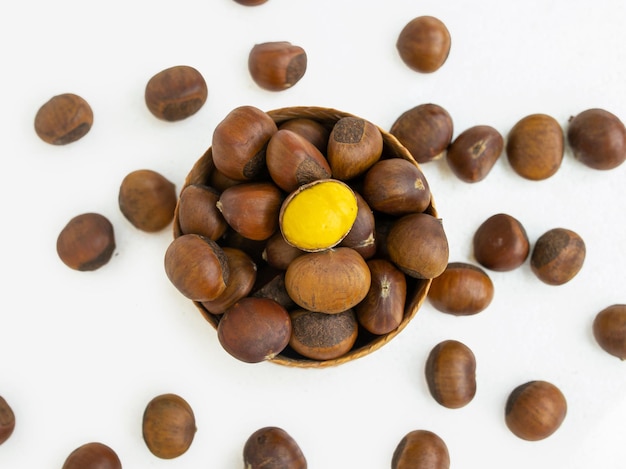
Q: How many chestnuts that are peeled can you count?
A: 1